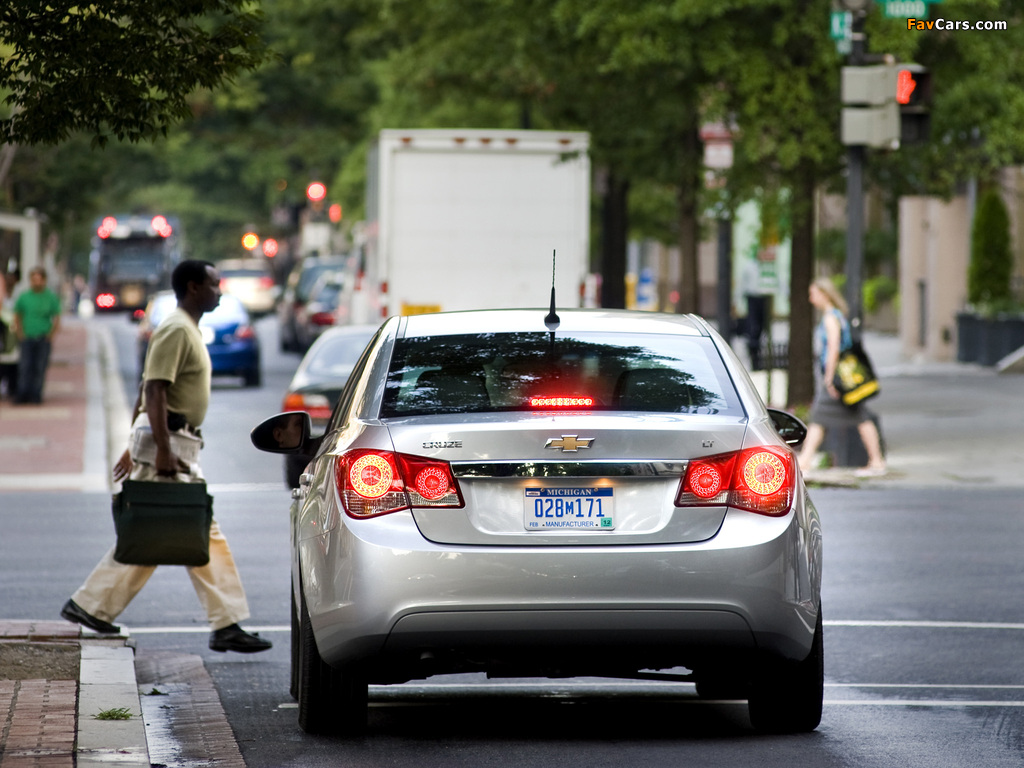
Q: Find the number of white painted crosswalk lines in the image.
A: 3